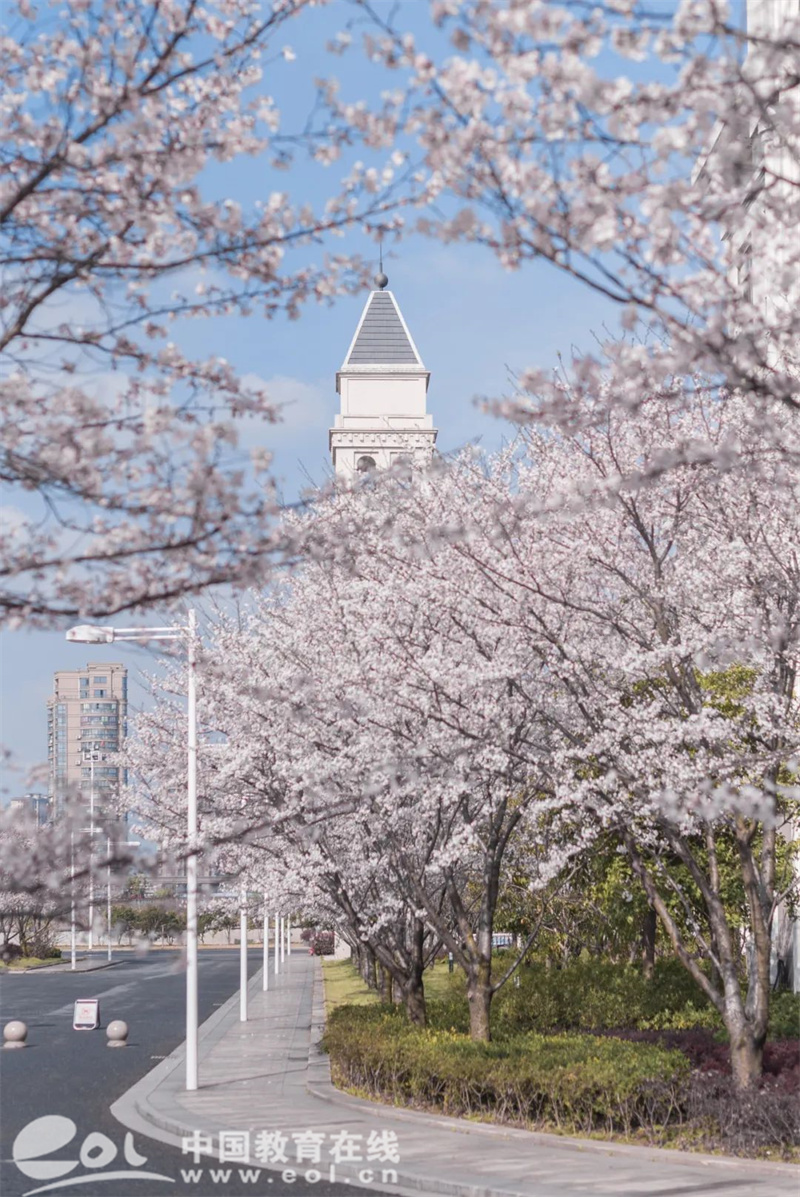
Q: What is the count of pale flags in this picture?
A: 0